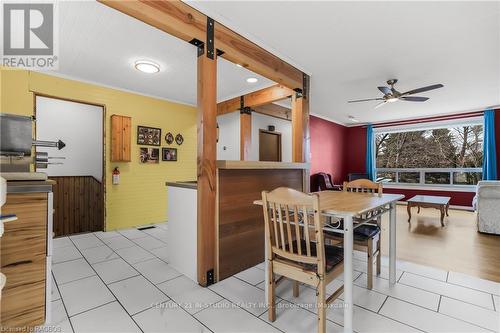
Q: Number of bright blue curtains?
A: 2